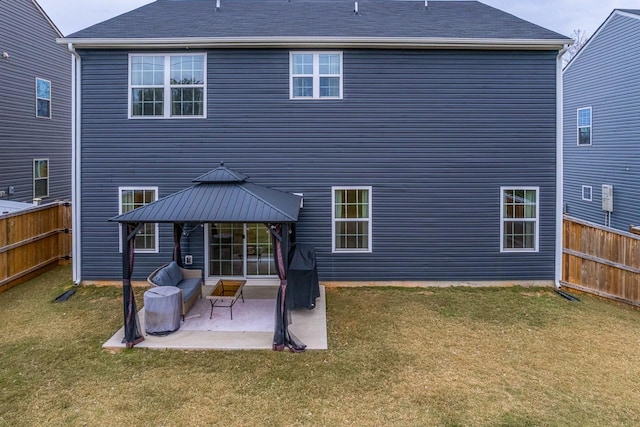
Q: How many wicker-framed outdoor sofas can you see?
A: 1